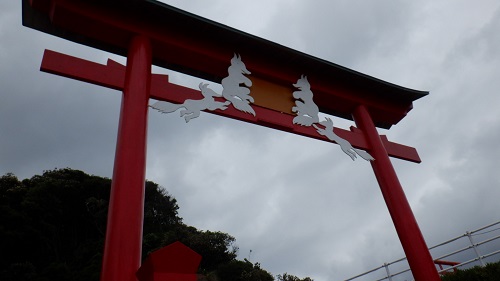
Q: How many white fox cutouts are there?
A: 4